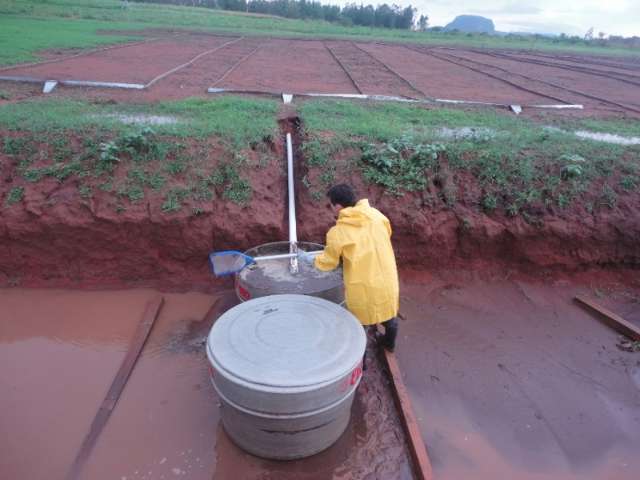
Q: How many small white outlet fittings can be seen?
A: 3